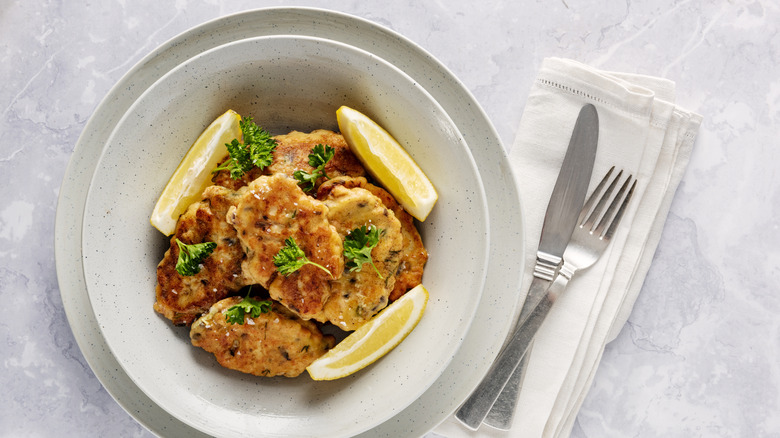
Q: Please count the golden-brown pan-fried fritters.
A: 6